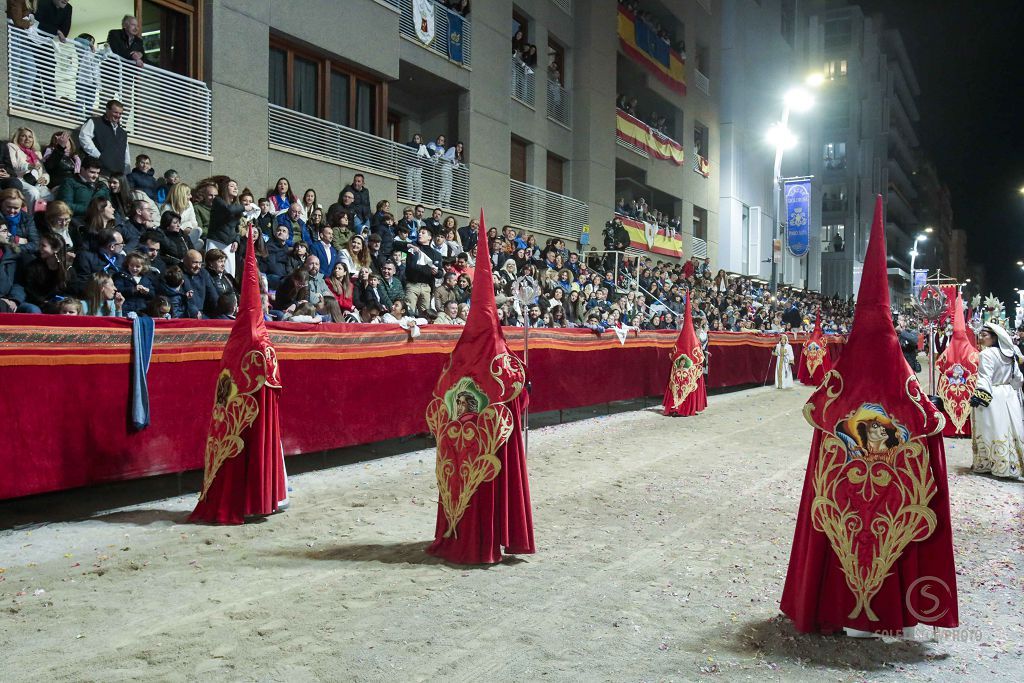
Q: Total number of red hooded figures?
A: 6